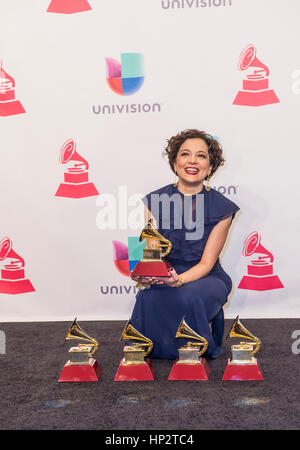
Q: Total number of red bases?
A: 5